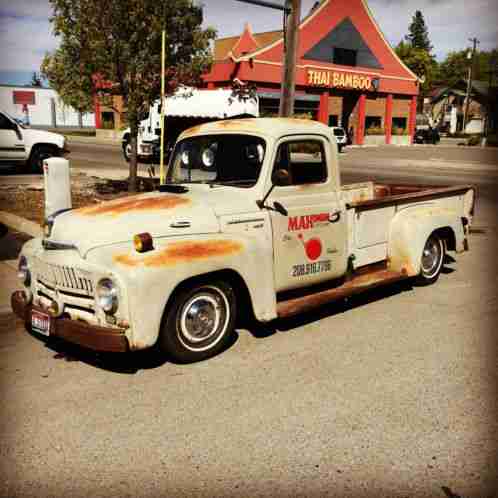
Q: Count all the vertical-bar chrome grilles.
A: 1